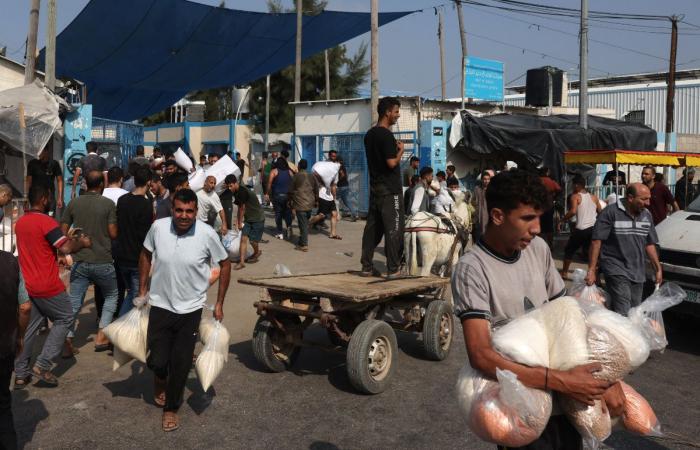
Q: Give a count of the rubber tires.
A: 3